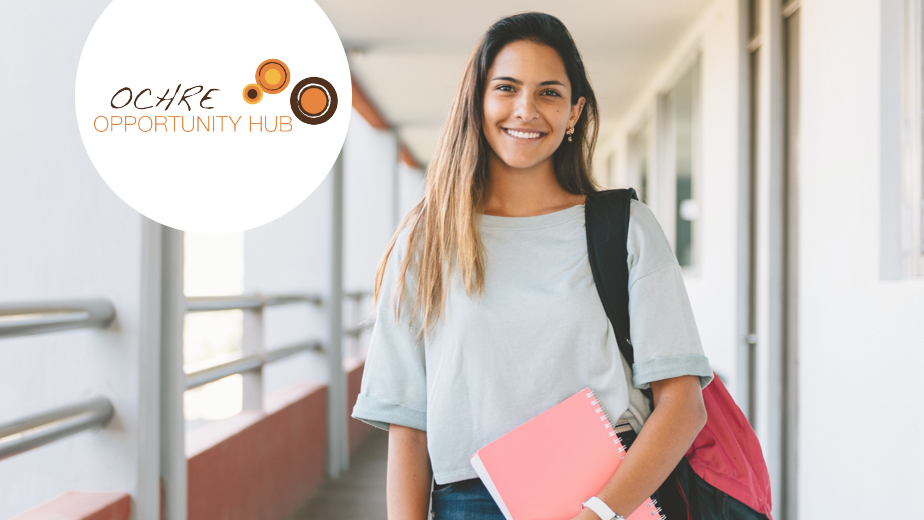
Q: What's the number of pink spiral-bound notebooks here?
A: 1